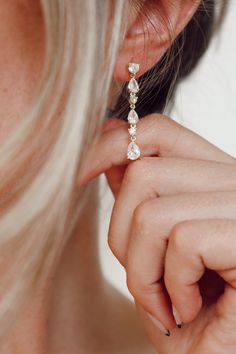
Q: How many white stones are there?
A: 6